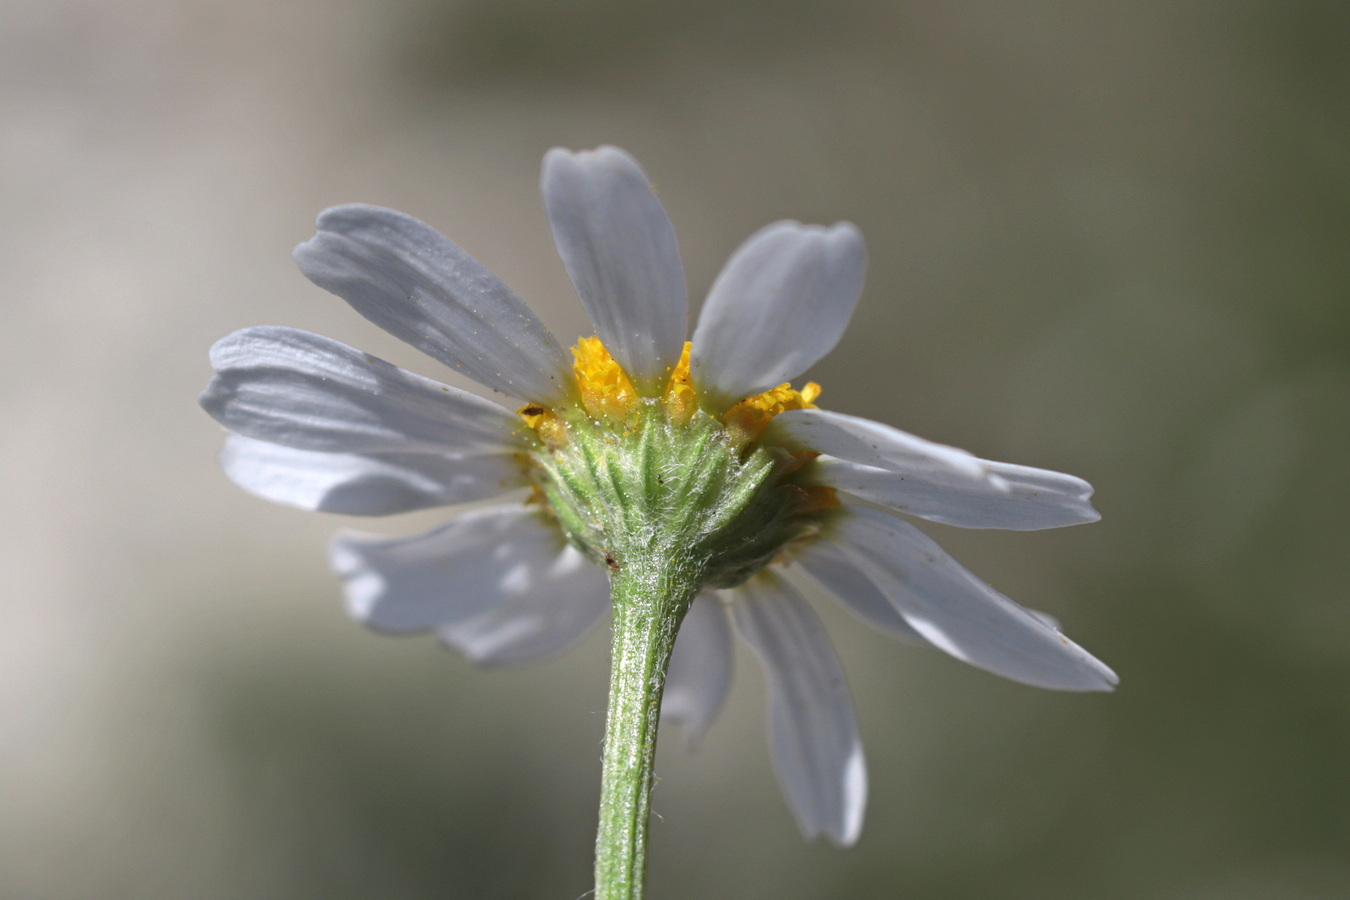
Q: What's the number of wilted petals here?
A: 0